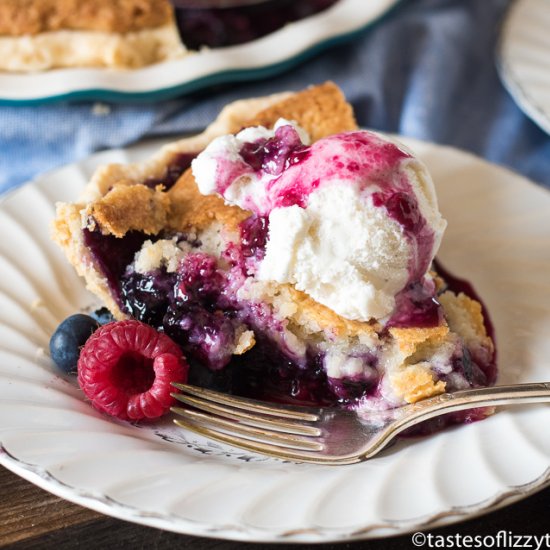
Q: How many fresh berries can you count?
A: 3